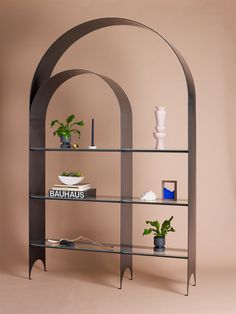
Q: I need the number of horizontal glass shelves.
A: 3